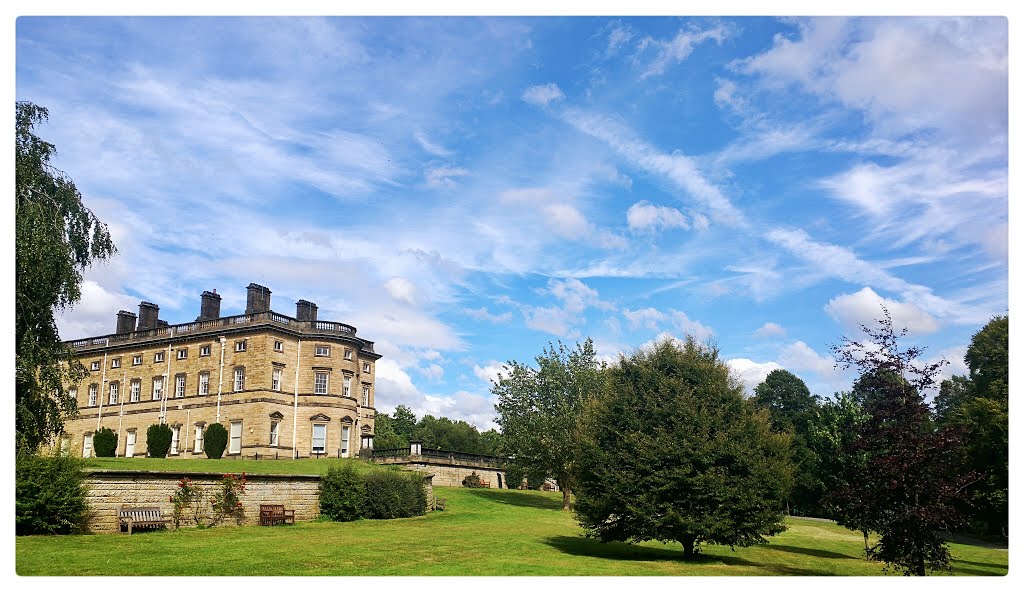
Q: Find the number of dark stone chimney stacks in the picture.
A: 5